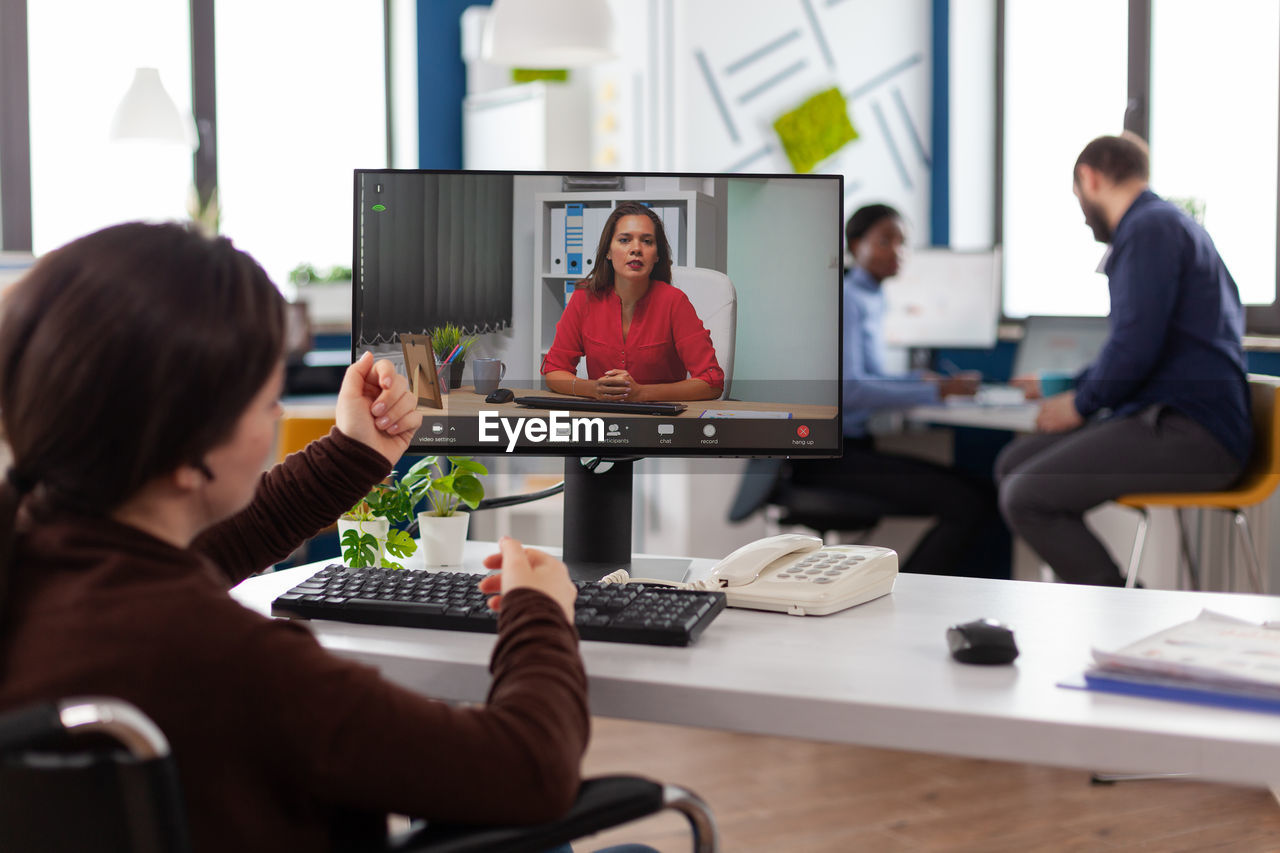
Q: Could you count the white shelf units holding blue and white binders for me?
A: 1